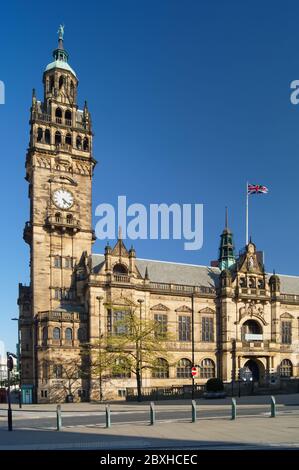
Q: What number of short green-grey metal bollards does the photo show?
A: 6